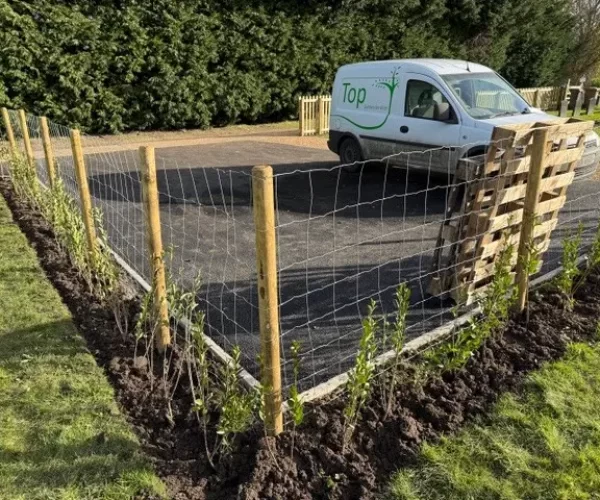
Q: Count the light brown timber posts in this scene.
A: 7